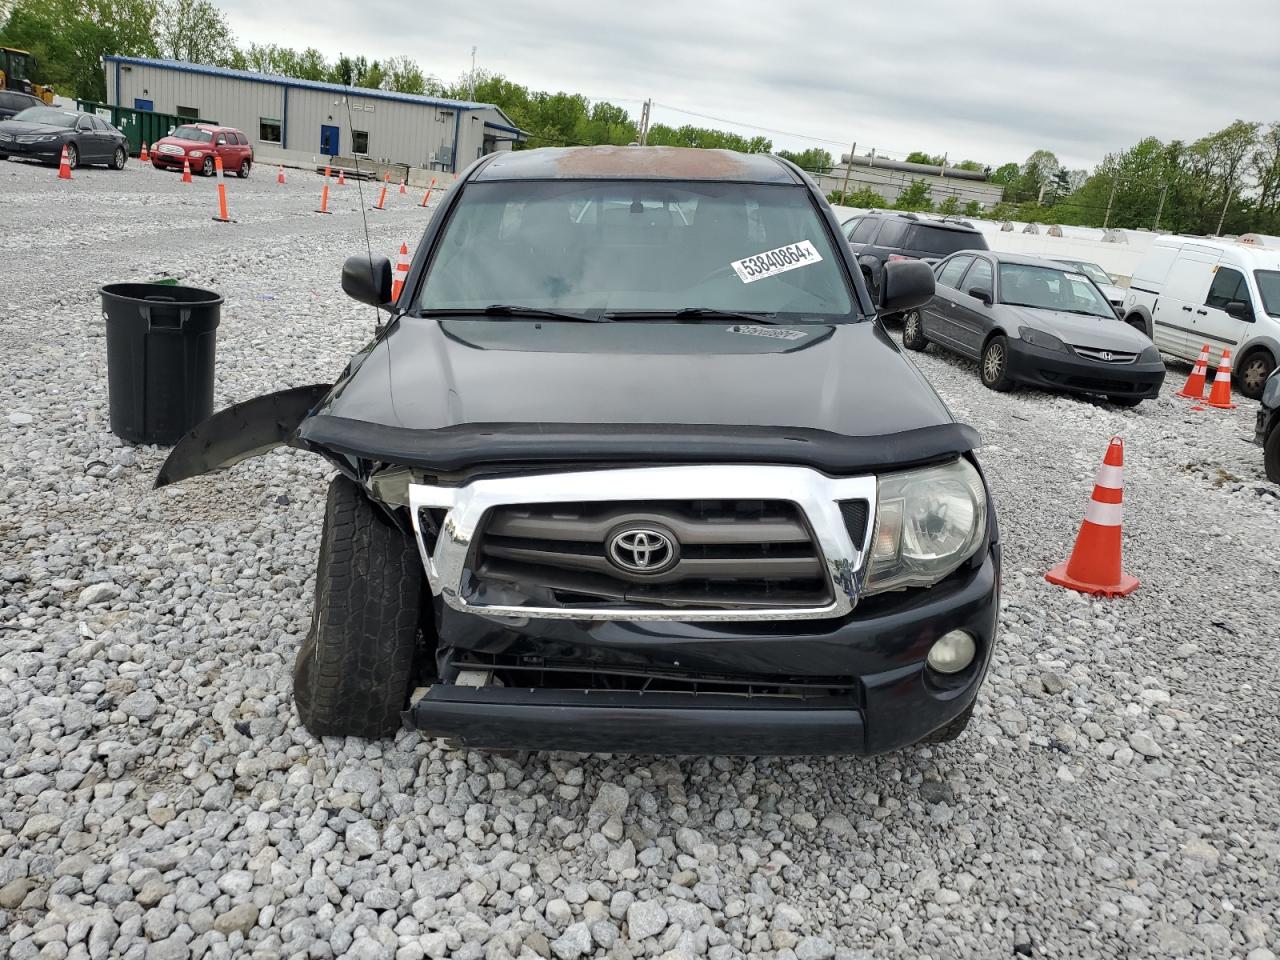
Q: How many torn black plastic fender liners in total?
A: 1